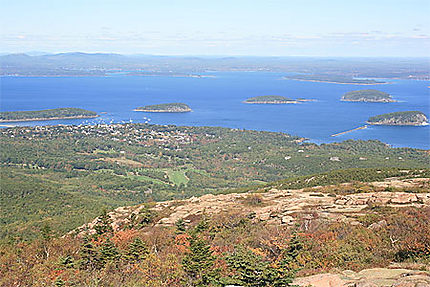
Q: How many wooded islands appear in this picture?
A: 5